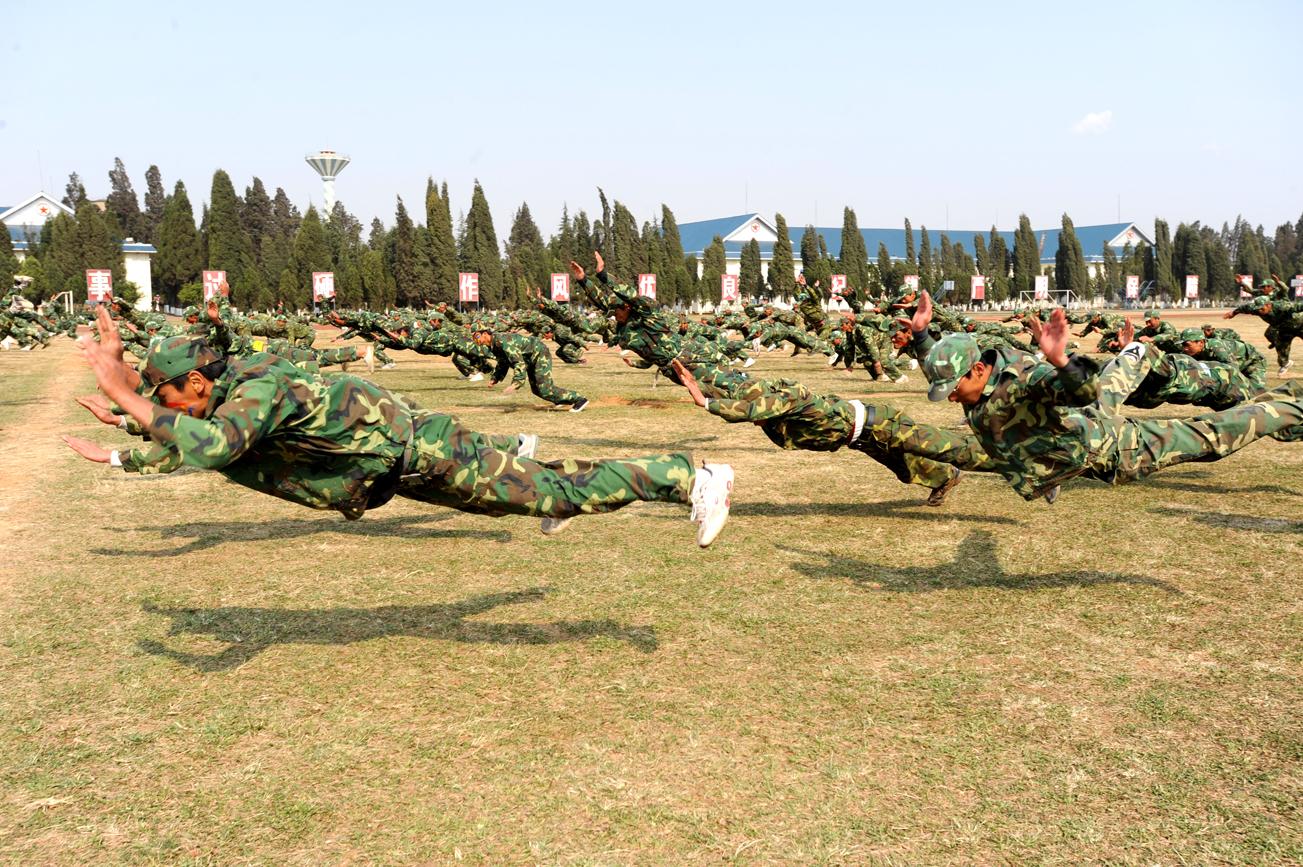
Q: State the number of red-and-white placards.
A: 15